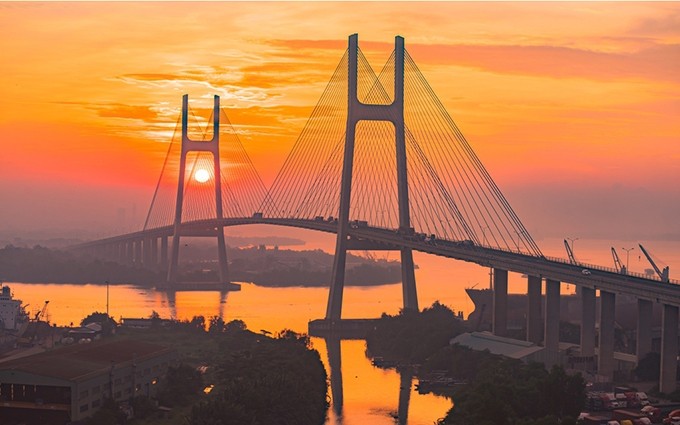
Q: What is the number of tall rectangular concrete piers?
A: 7